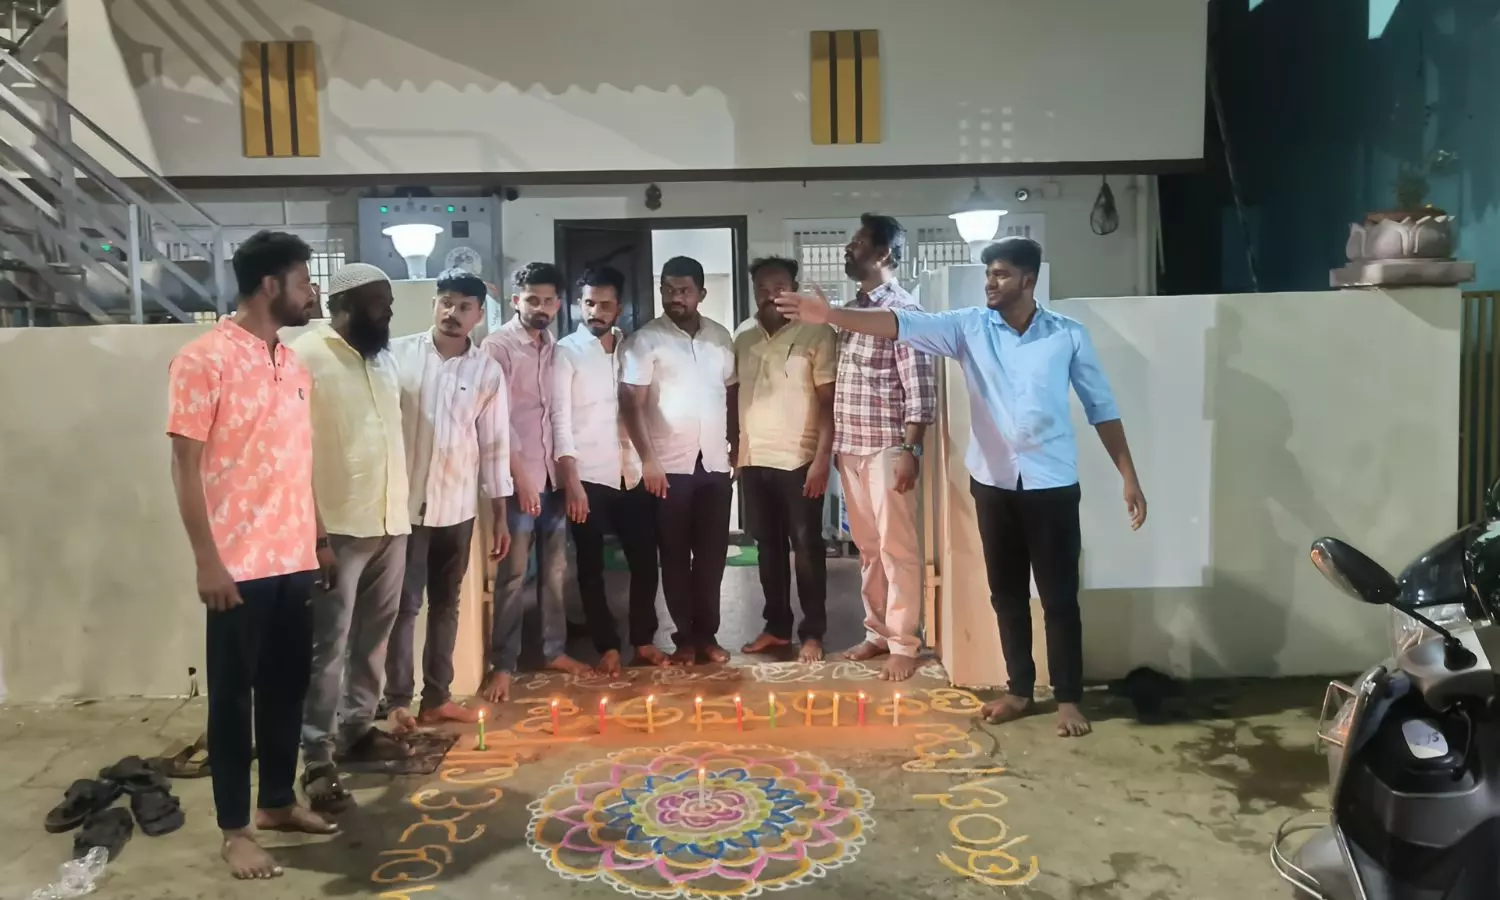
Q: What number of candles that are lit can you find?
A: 12